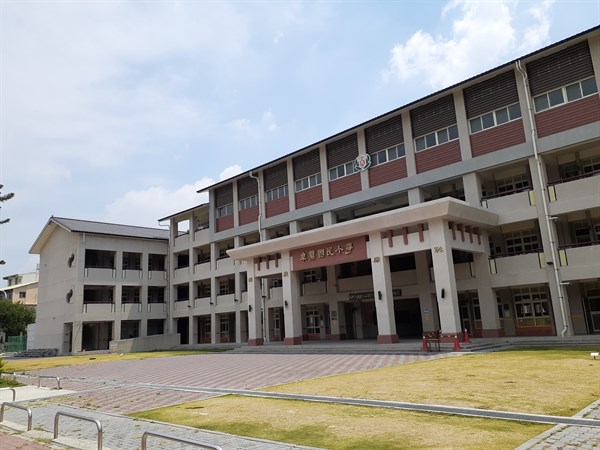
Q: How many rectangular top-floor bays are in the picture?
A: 9